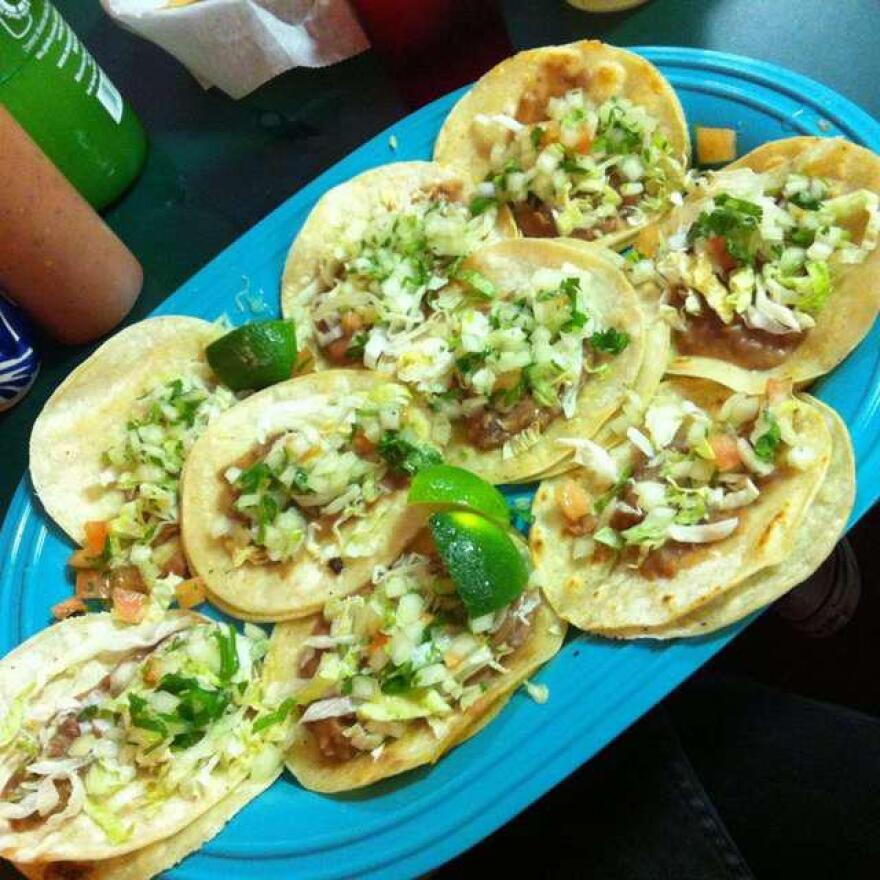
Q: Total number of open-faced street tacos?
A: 9